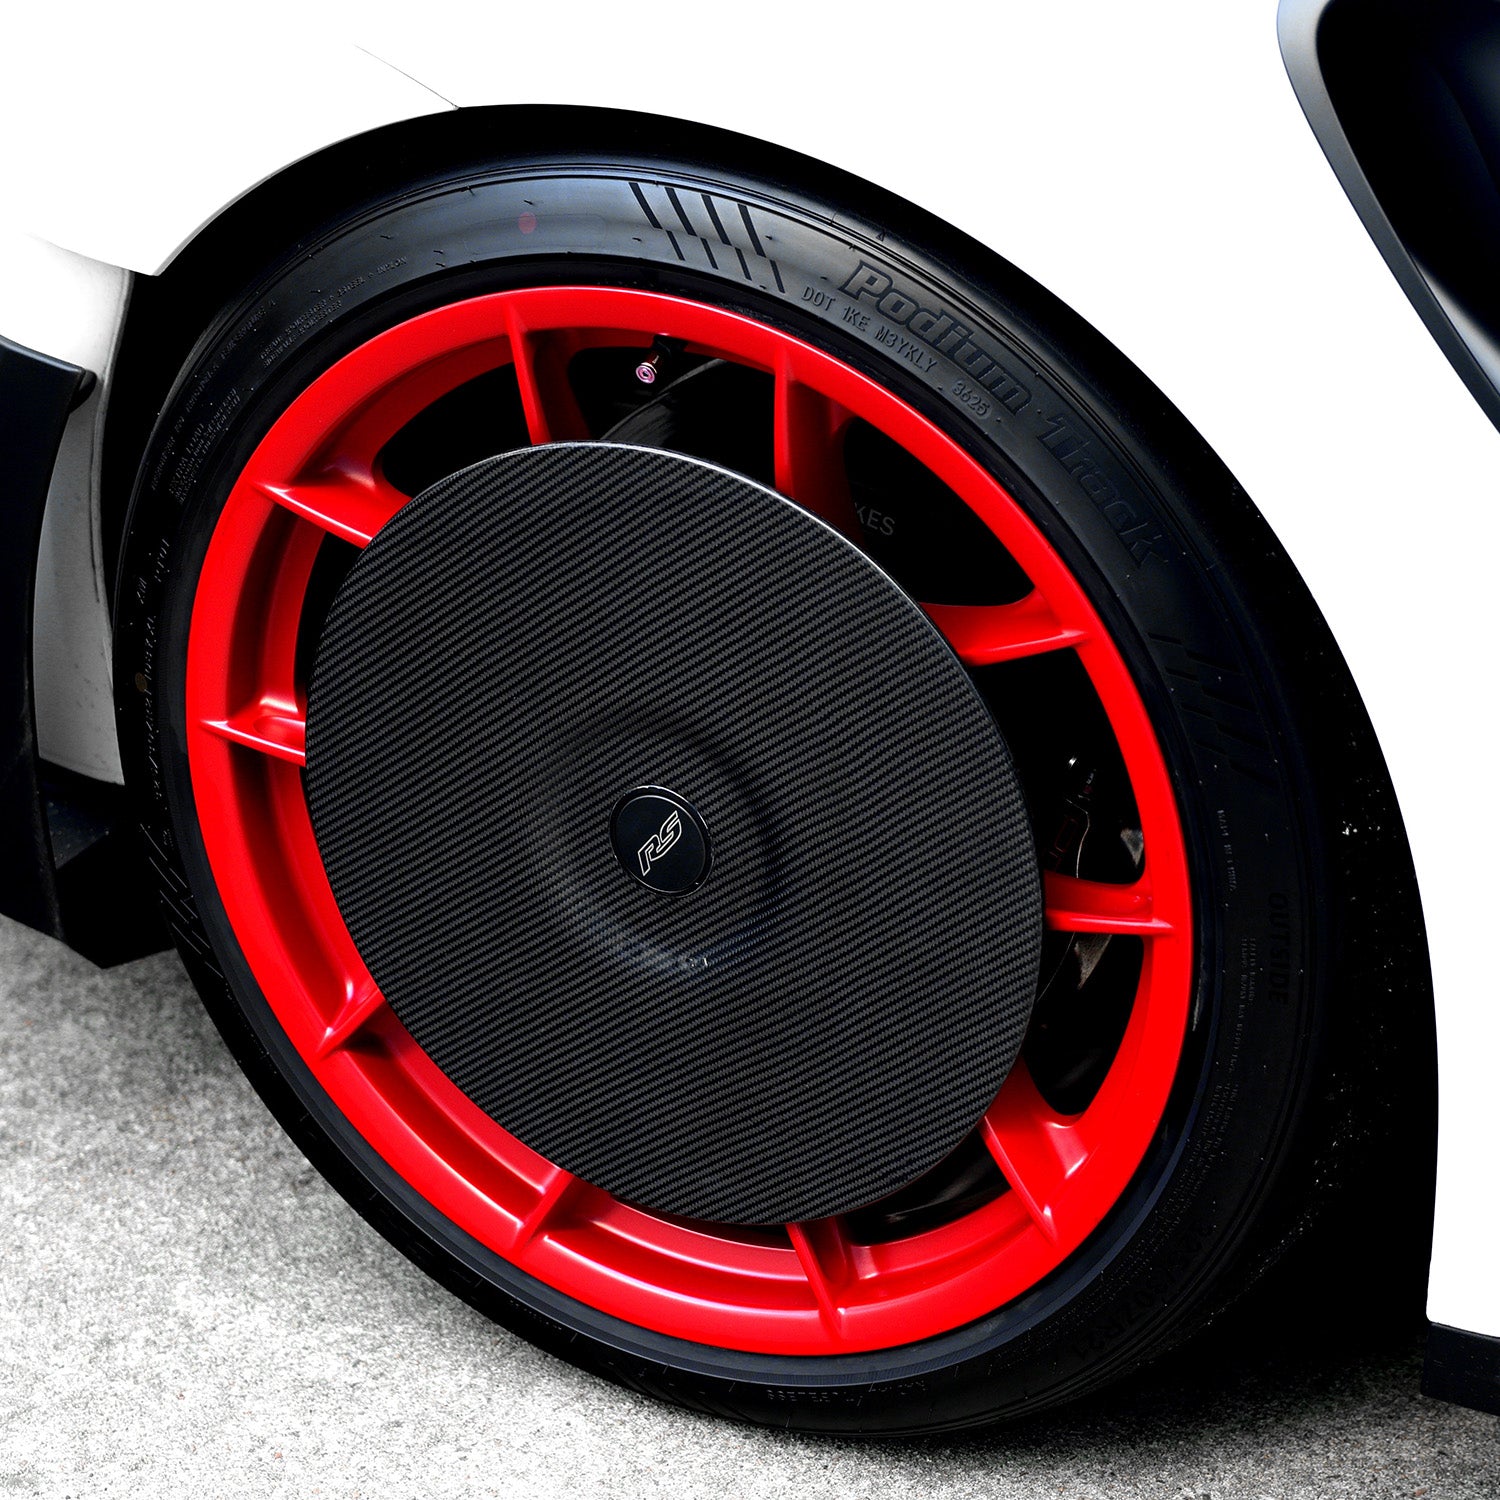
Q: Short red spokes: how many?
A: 10